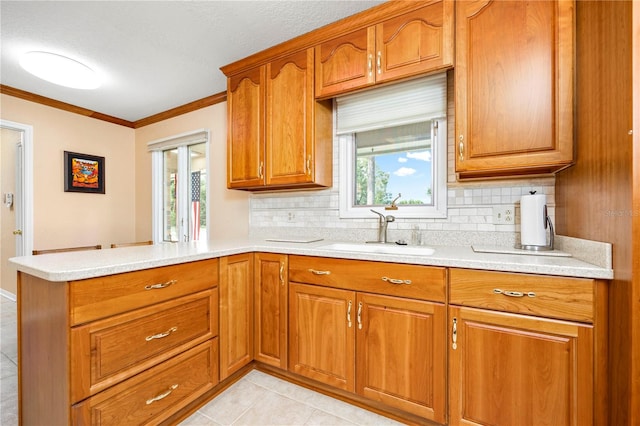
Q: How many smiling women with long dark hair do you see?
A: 0